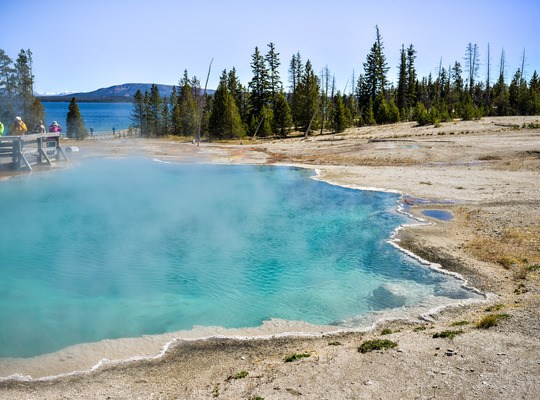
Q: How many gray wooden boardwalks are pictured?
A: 1